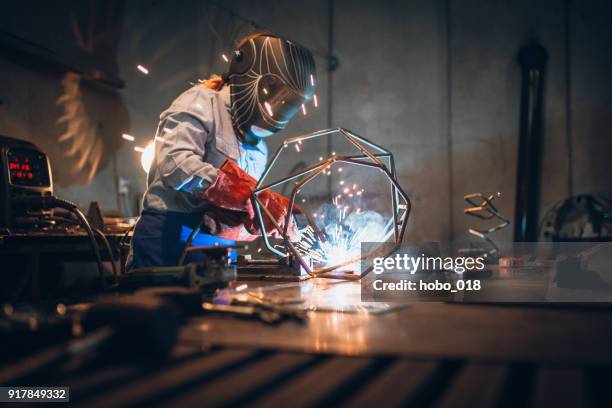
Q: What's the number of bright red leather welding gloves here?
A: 2